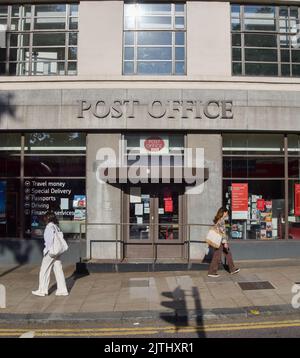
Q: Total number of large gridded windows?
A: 3